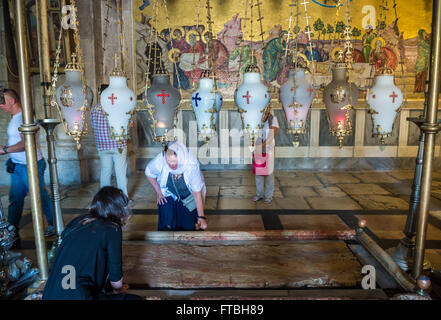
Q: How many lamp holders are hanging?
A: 8